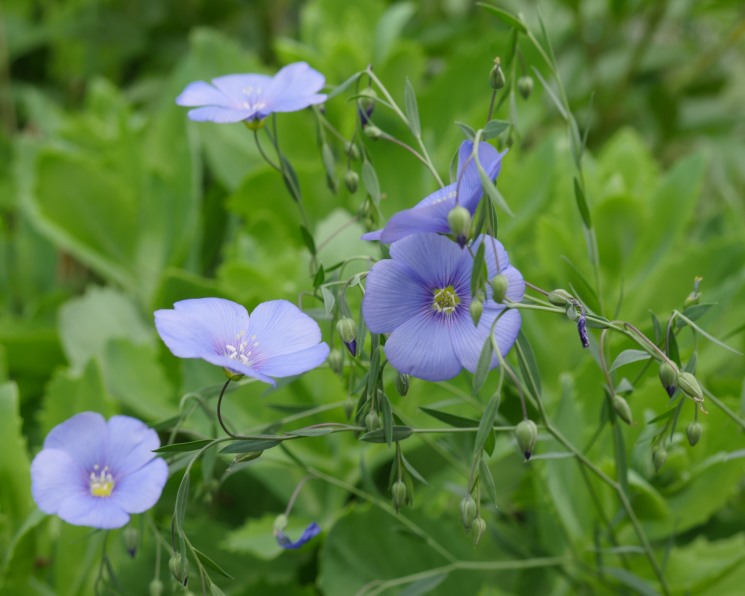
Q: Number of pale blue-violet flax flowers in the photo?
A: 5